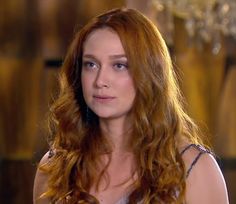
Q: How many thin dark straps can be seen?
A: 2